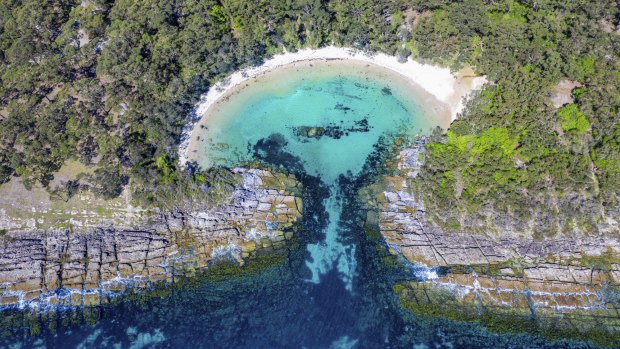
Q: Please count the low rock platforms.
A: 2